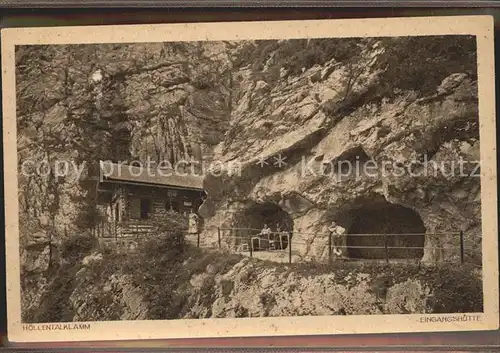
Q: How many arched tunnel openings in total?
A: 2